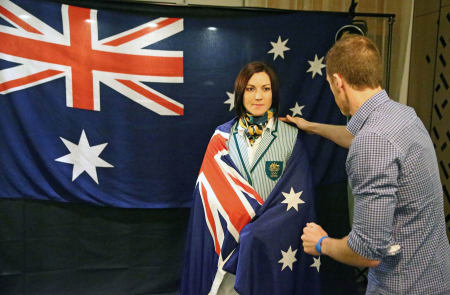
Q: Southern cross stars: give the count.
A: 7